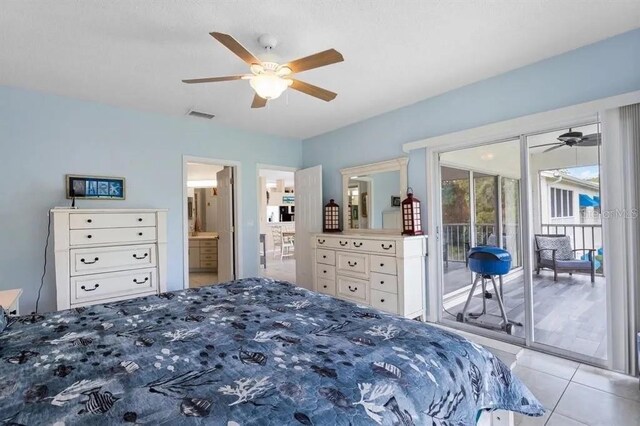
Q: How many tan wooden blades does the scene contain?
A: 5